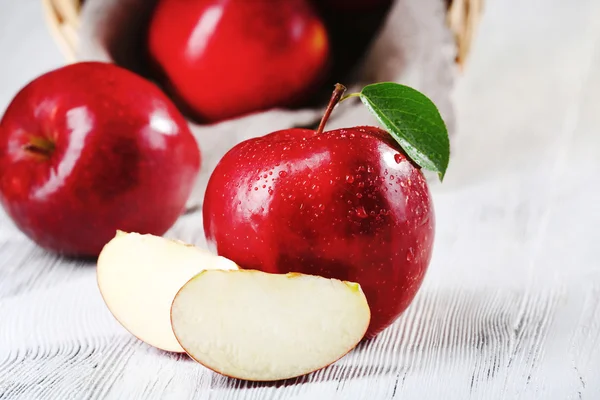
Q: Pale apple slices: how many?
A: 2